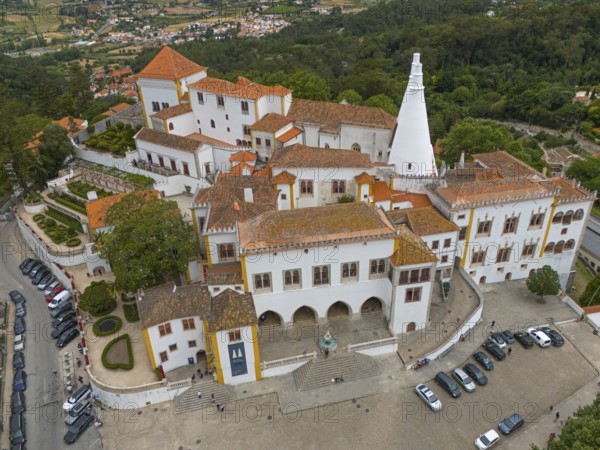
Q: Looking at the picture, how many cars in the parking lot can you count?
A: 13